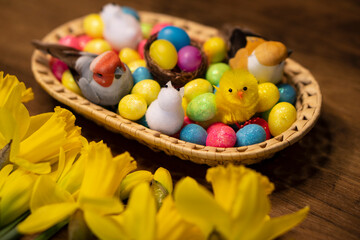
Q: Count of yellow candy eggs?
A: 12